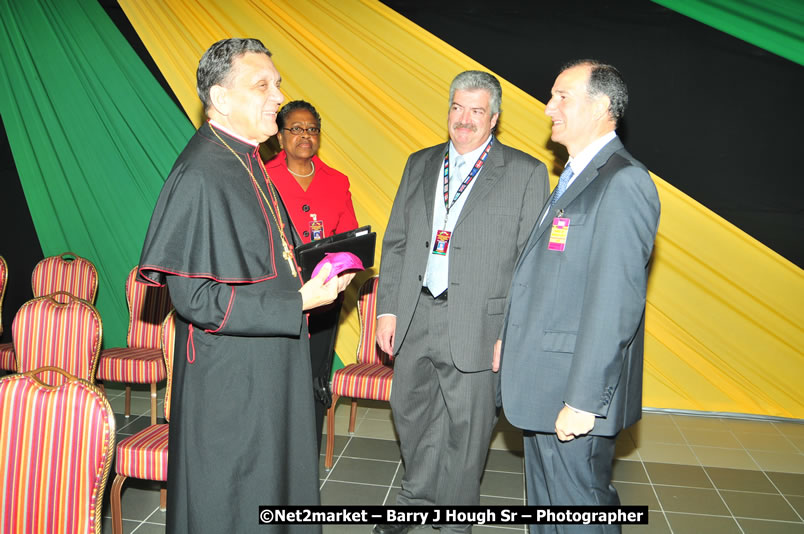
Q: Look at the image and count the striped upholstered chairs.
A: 7